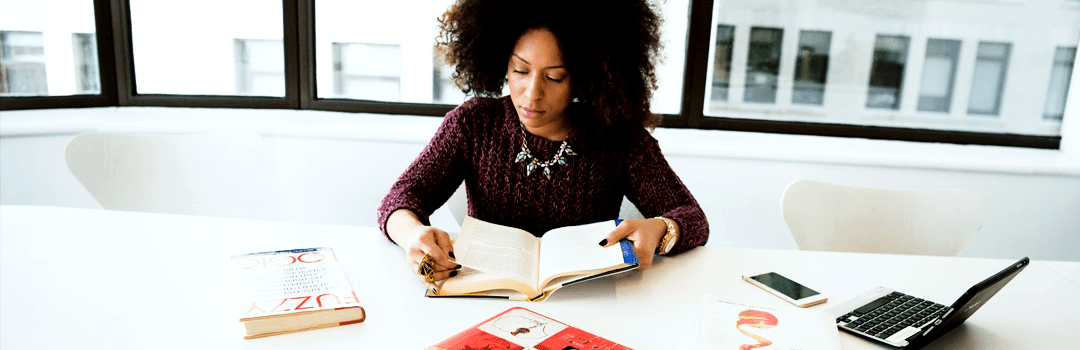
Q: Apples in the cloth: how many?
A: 0